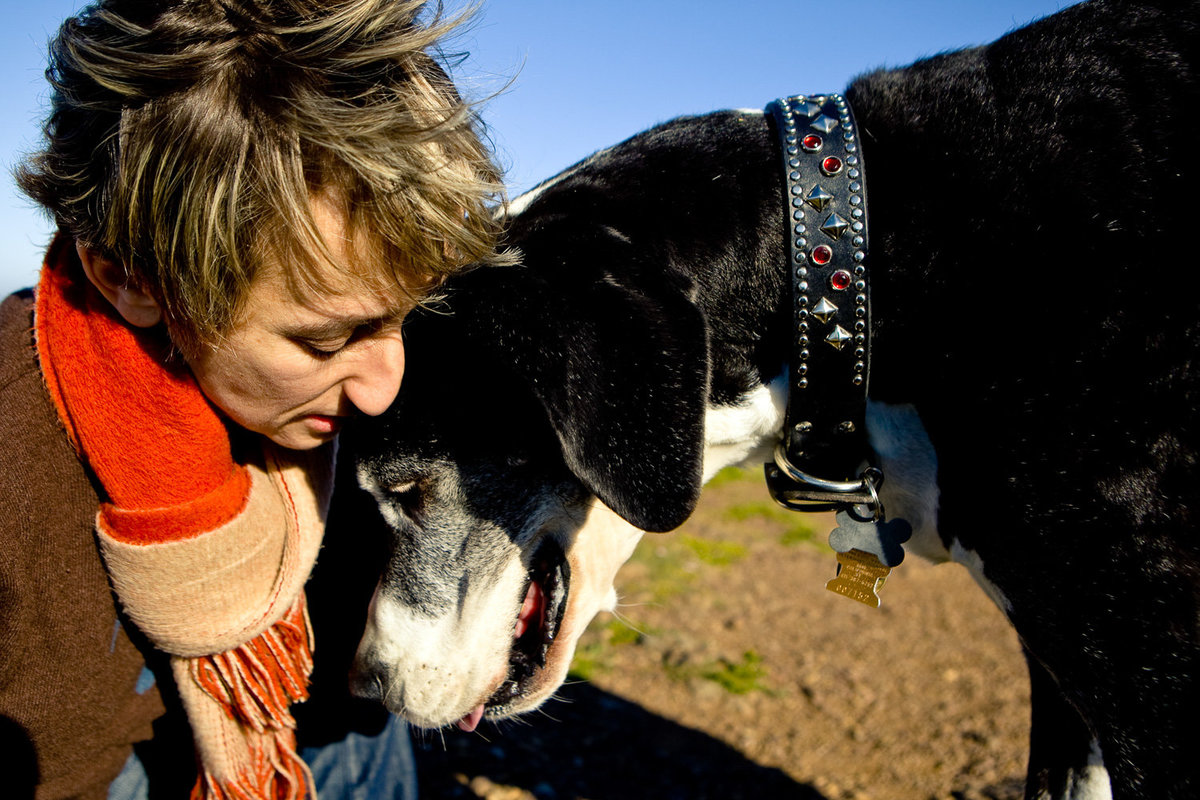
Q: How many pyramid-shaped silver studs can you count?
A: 6